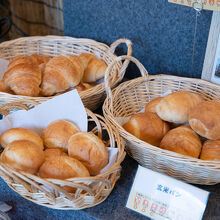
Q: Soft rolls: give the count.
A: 12